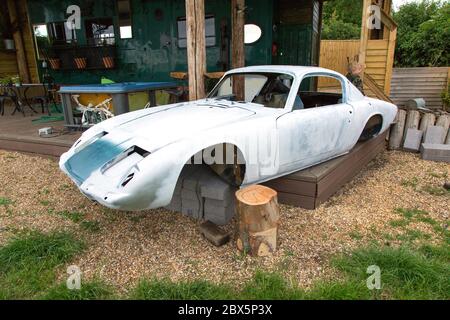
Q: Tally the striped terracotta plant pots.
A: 3